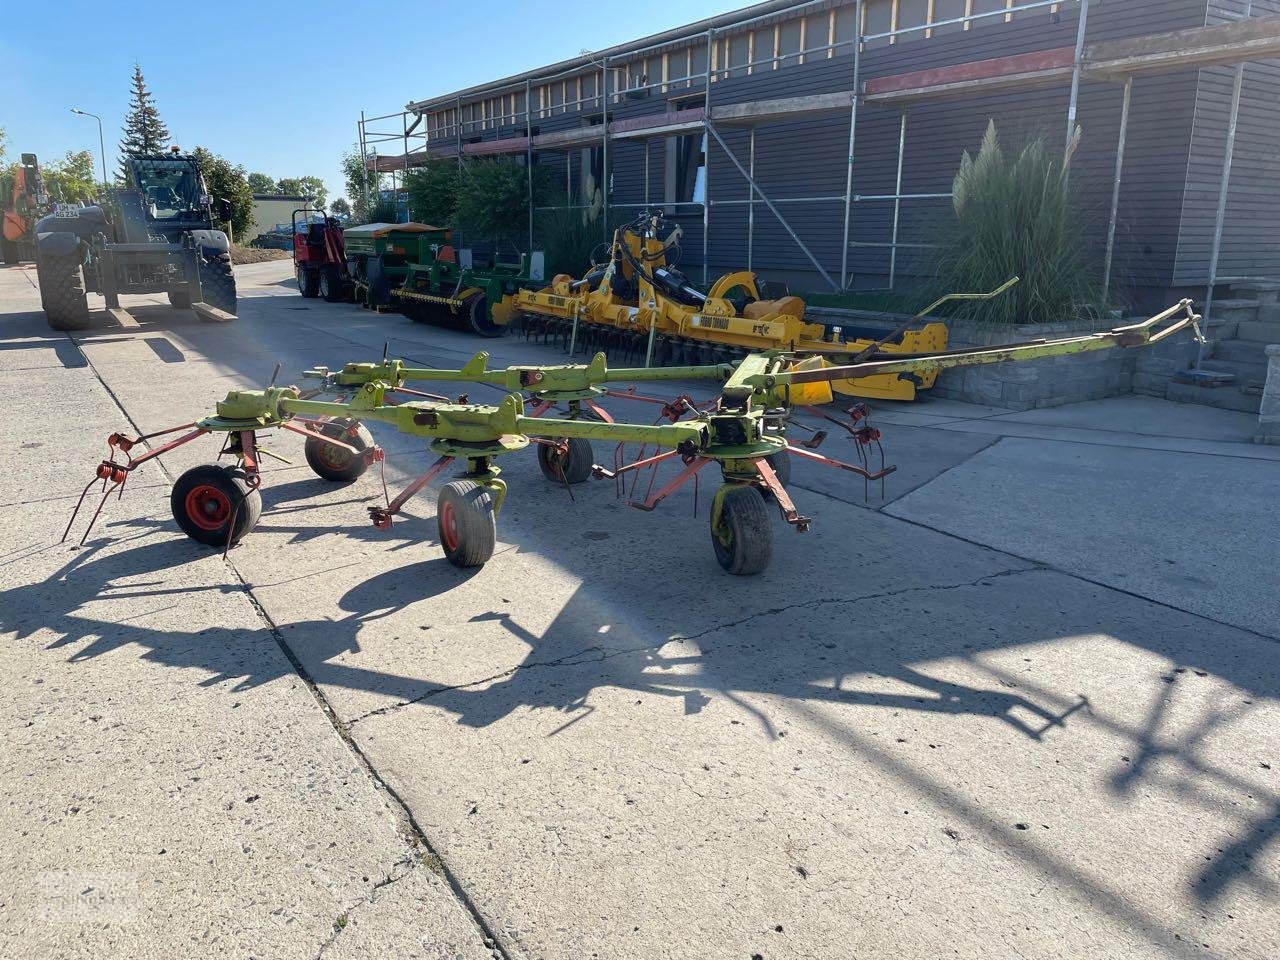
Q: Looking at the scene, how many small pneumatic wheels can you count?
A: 6